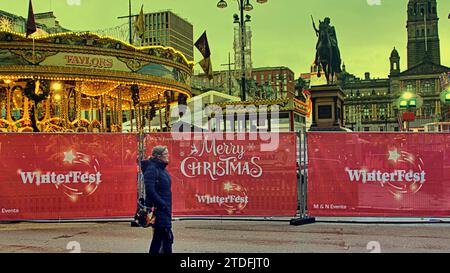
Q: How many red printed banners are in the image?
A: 3